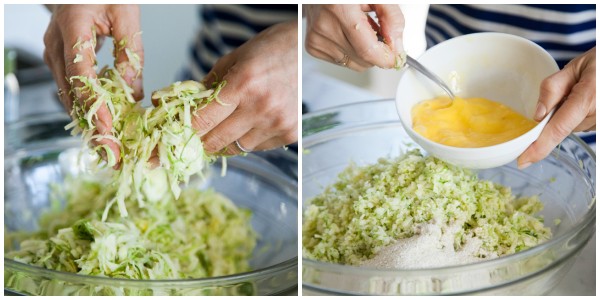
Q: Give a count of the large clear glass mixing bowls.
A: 2